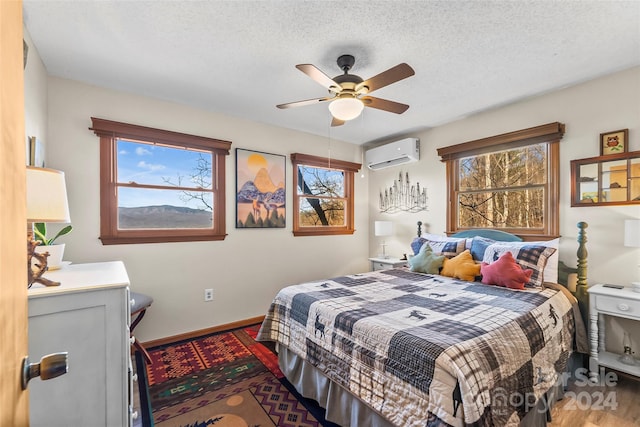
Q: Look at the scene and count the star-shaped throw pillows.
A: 3